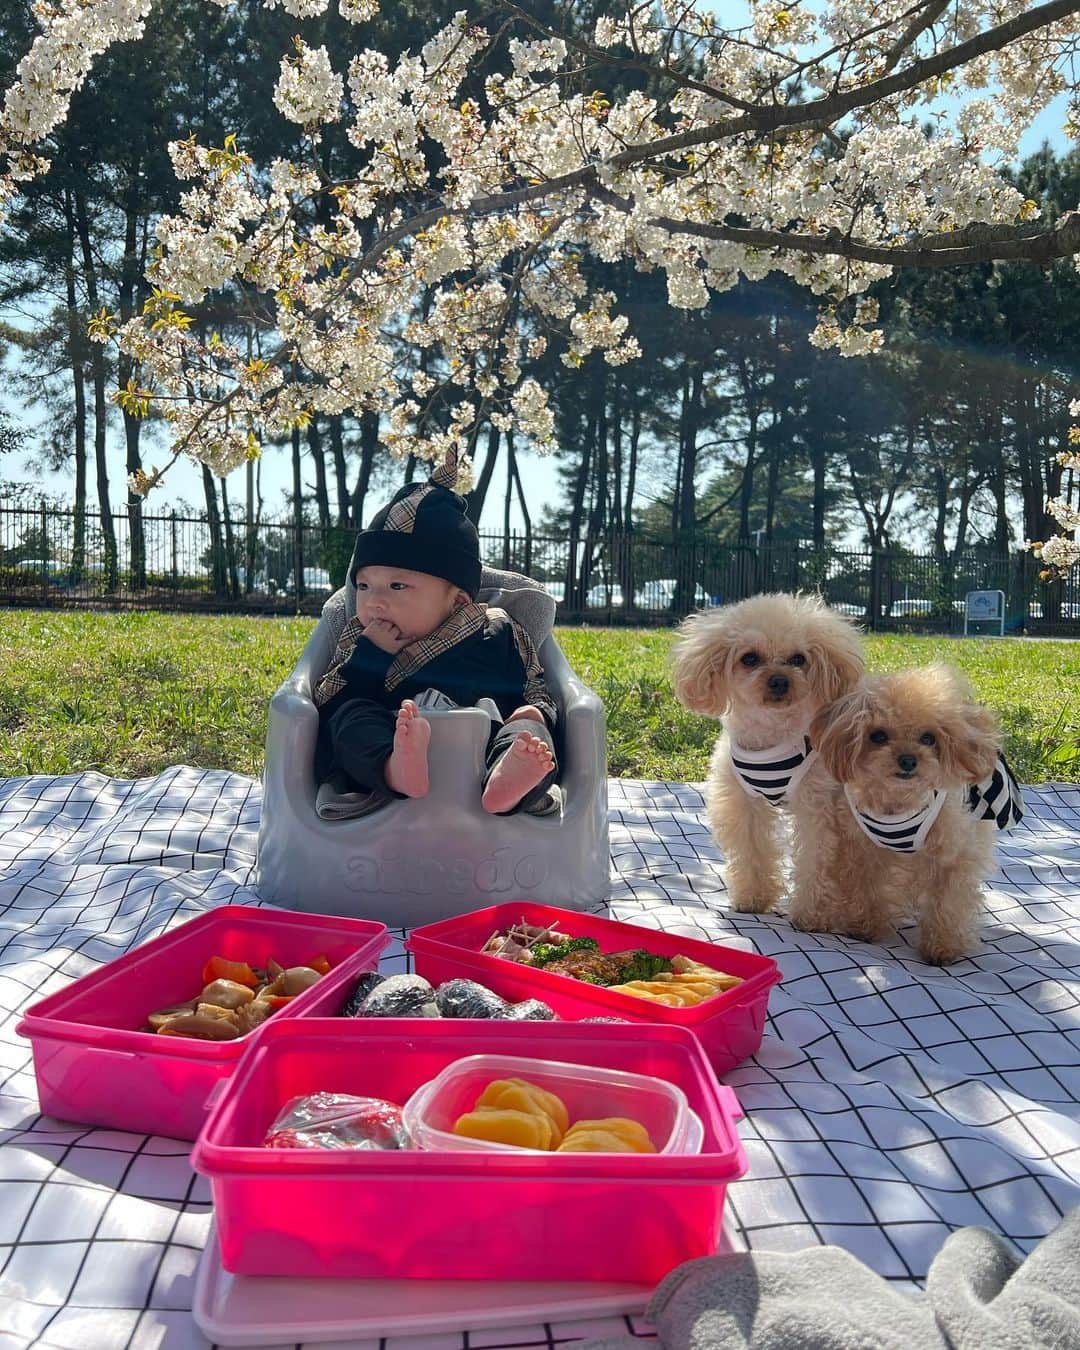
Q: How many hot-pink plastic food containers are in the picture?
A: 3